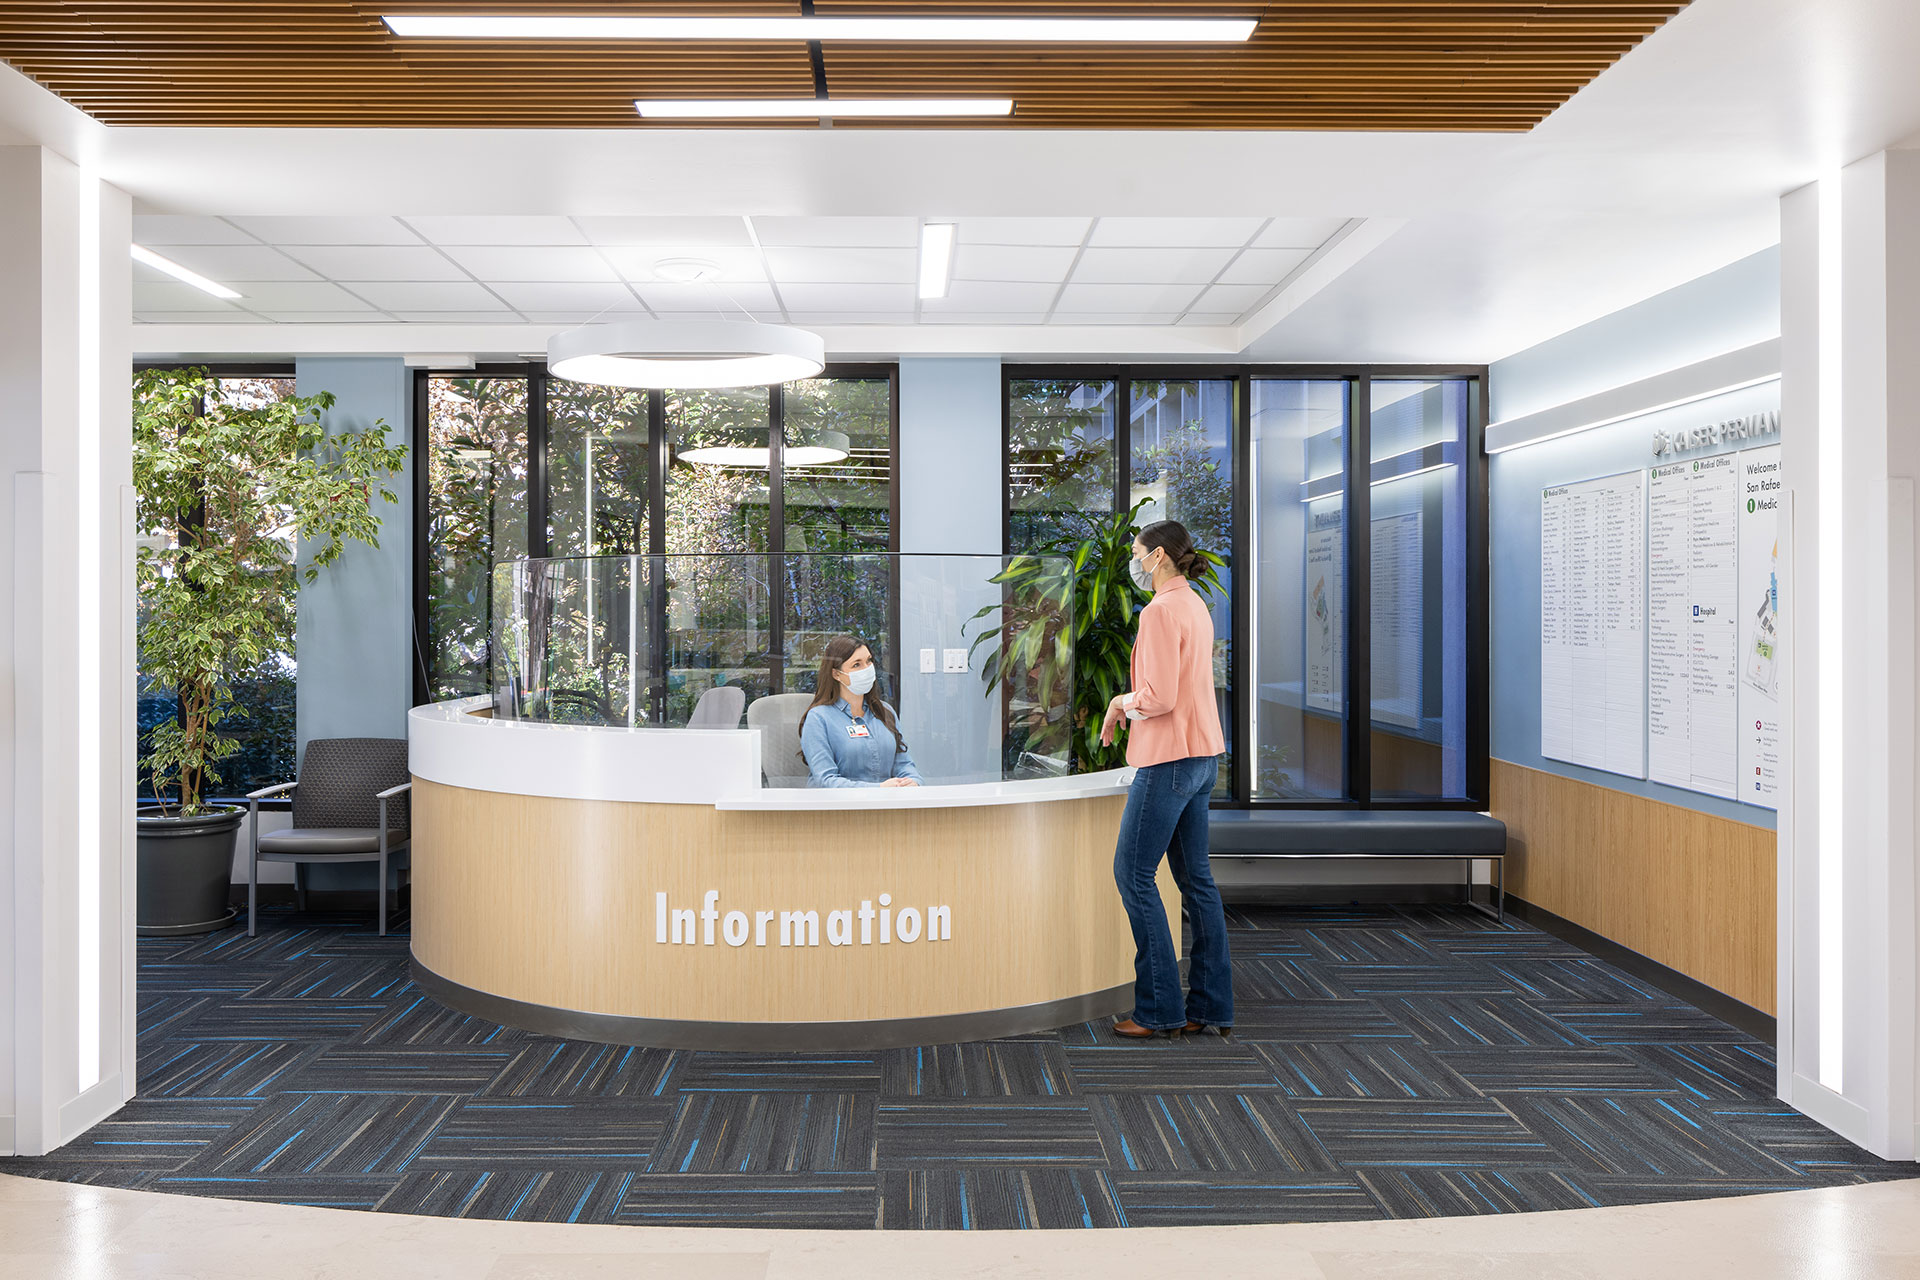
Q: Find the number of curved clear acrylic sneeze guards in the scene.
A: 1